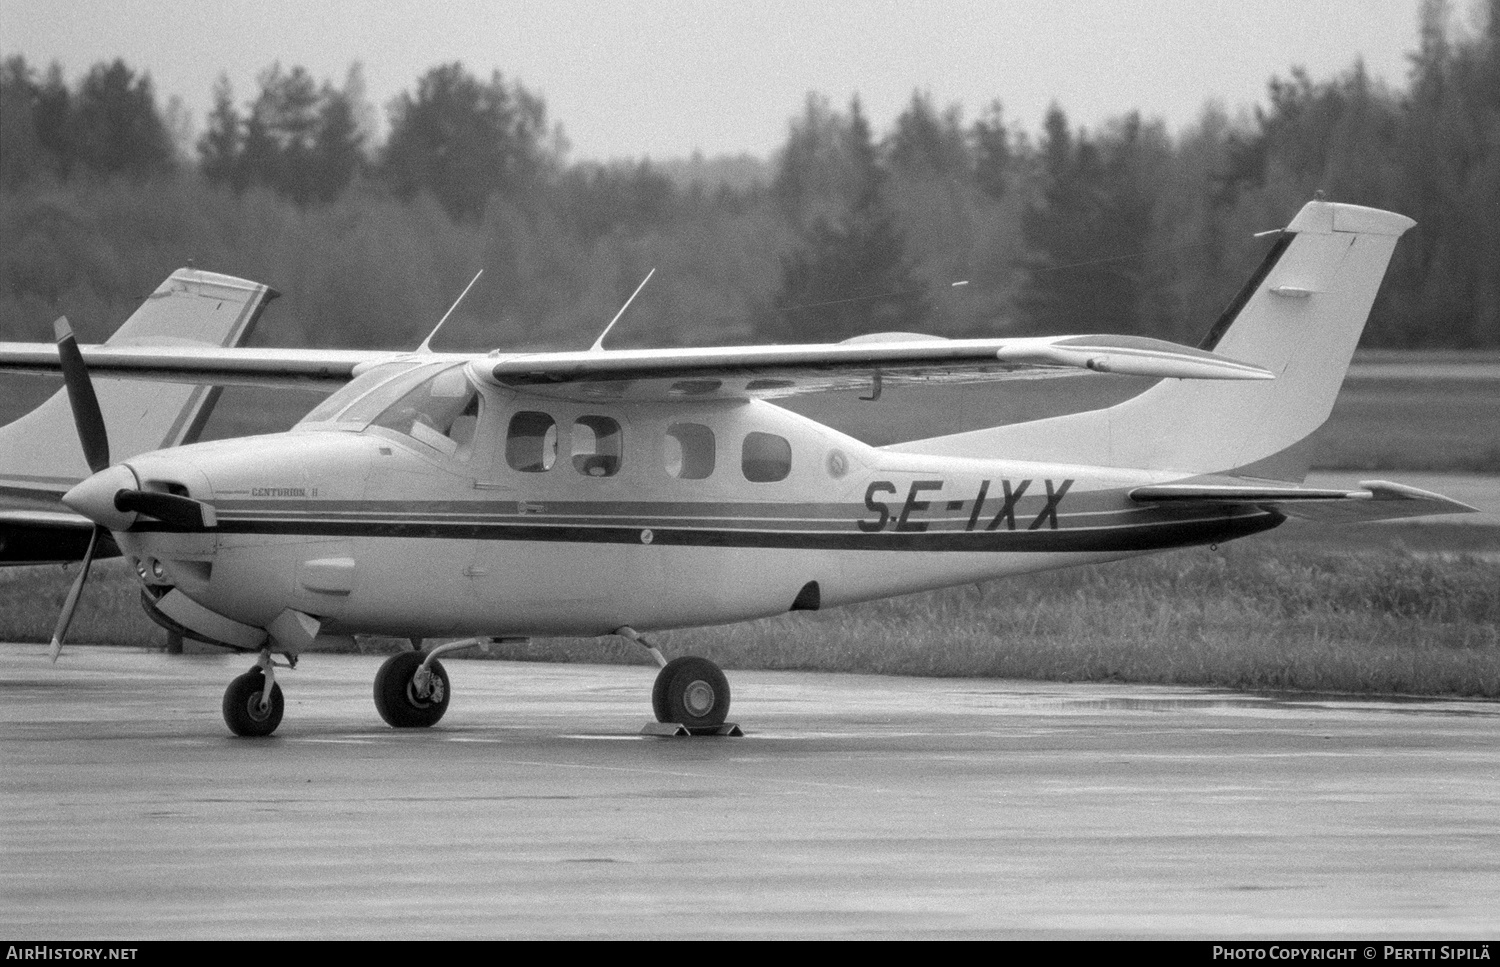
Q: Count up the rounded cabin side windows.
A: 4